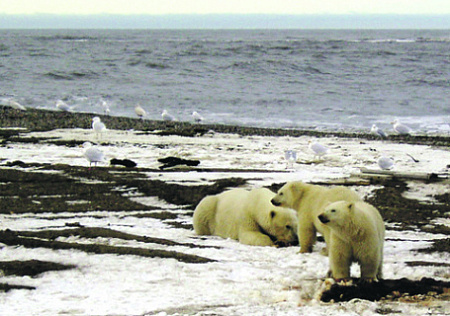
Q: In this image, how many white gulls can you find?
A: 13